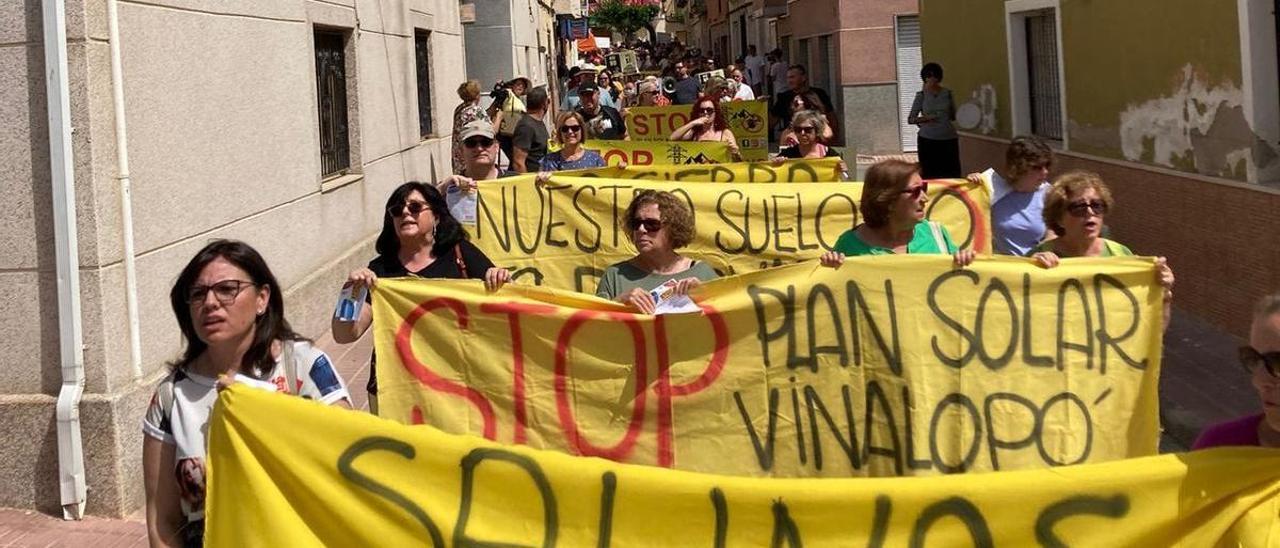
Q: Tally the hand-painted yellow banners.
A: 4